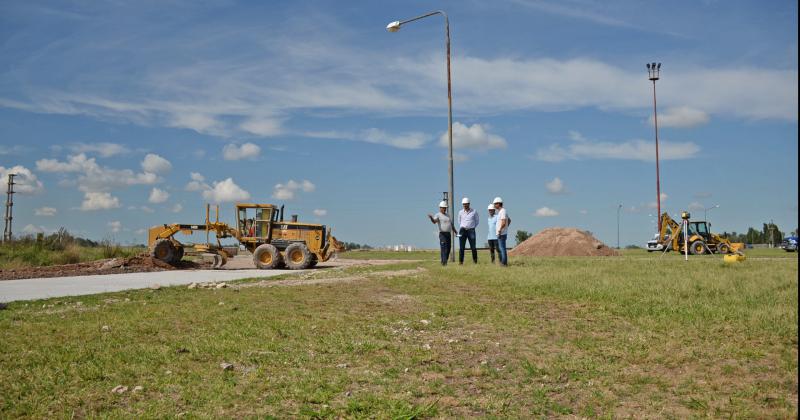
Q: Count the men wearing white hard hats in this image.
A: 4